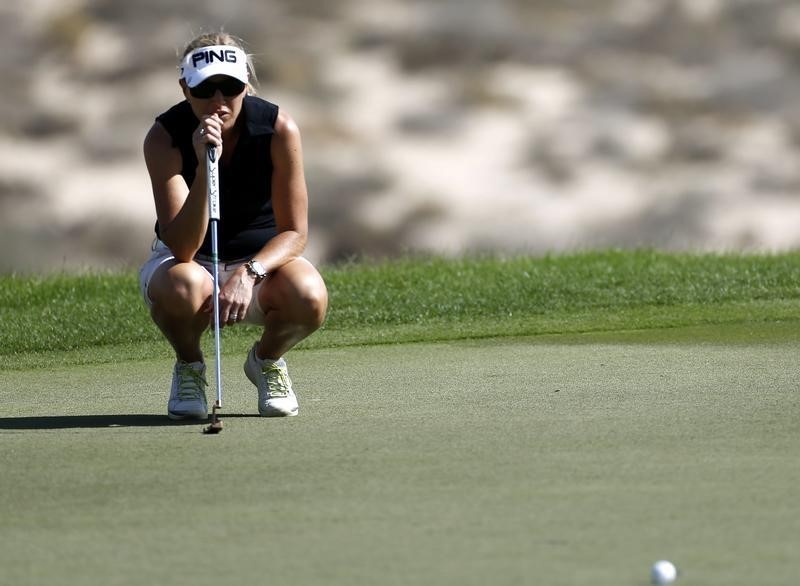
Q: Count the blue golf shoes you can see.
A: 0